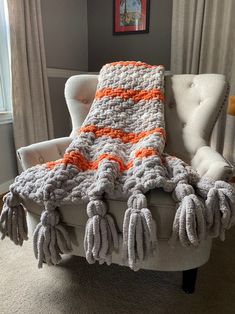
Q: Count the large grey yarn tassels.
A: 6